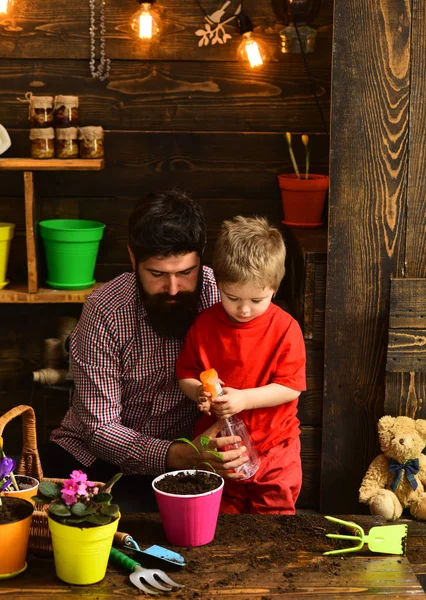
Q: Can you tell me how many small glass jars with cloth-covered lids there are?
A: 5